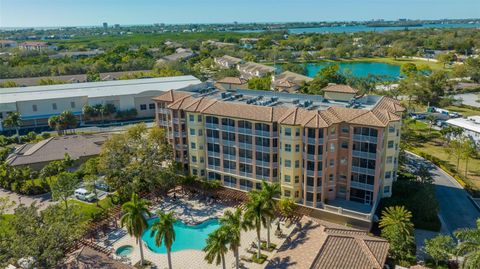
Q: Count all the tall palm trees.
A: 6